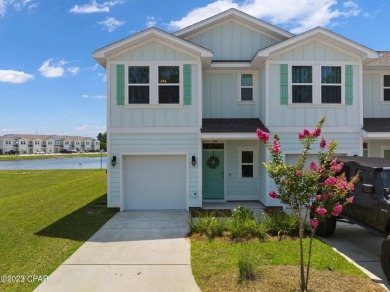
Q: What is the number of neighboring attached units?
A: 1